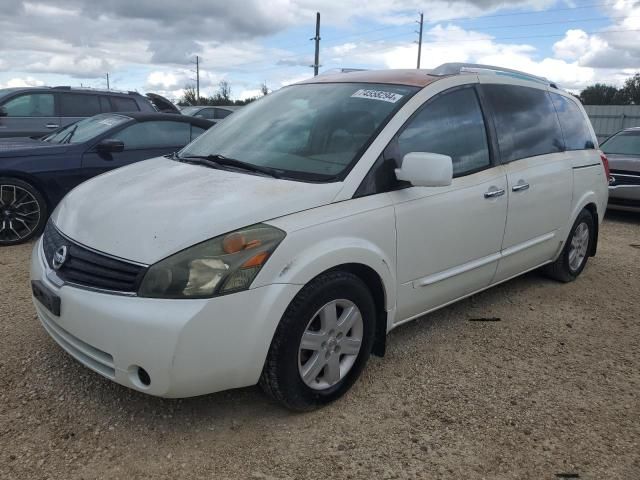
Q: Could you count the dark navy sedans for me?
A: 1